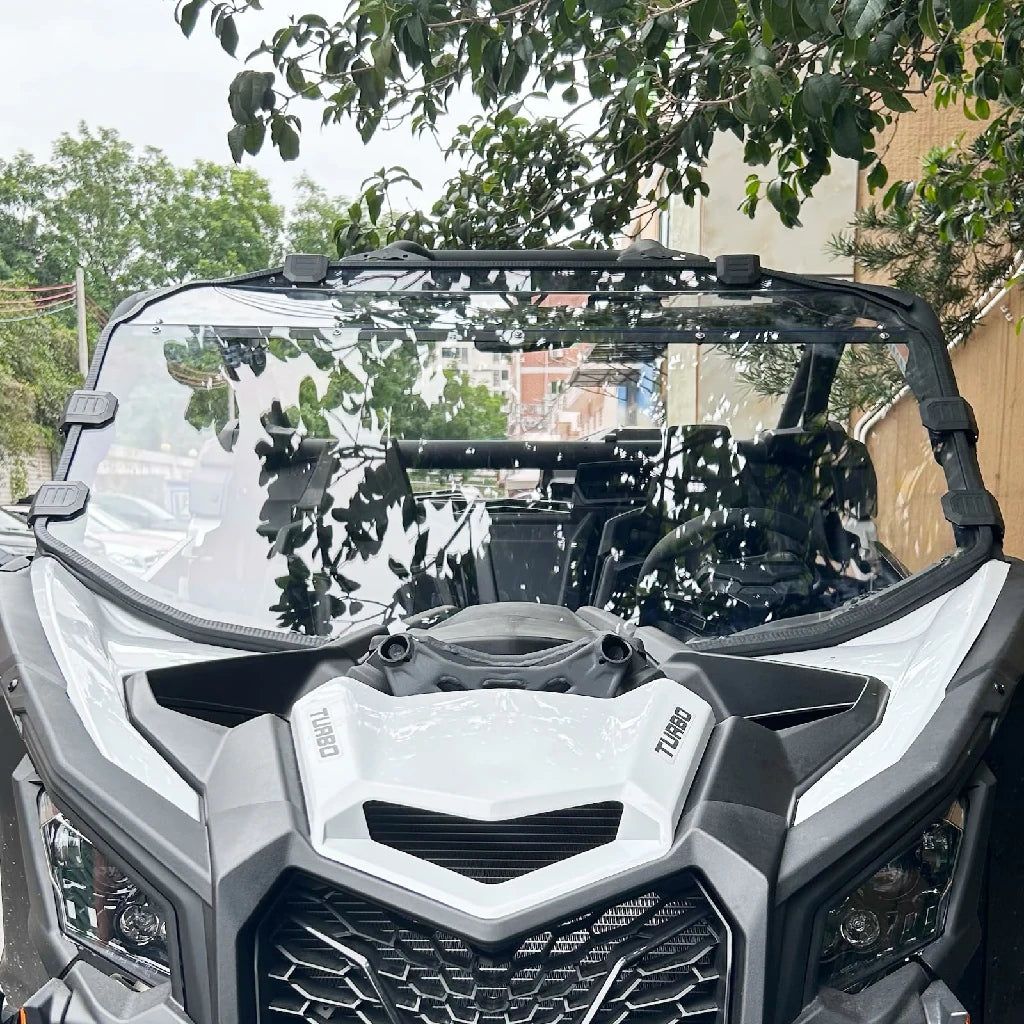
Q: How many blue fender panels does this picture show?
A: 0